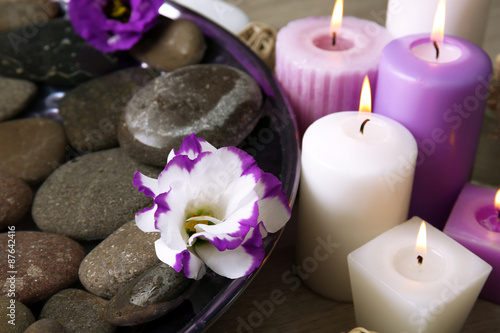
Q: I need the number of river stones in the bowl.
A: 15